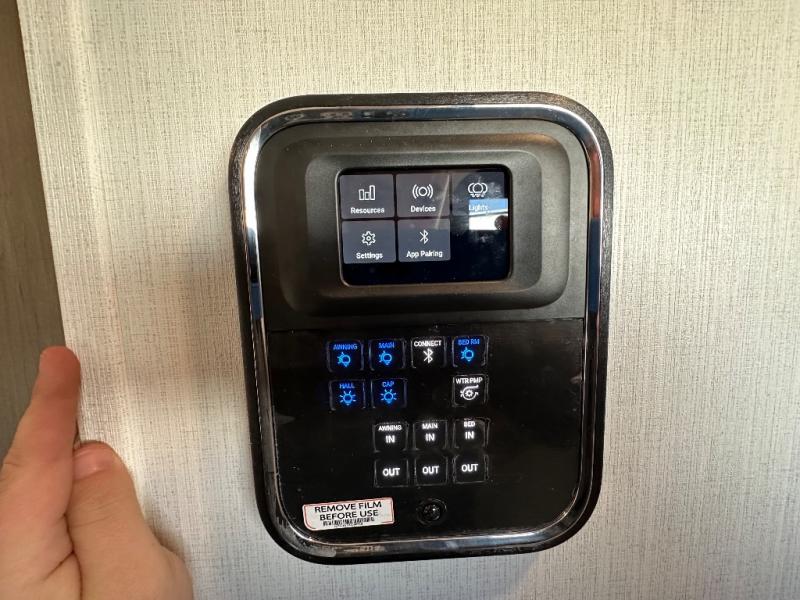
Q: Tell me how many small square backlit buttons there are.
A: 13